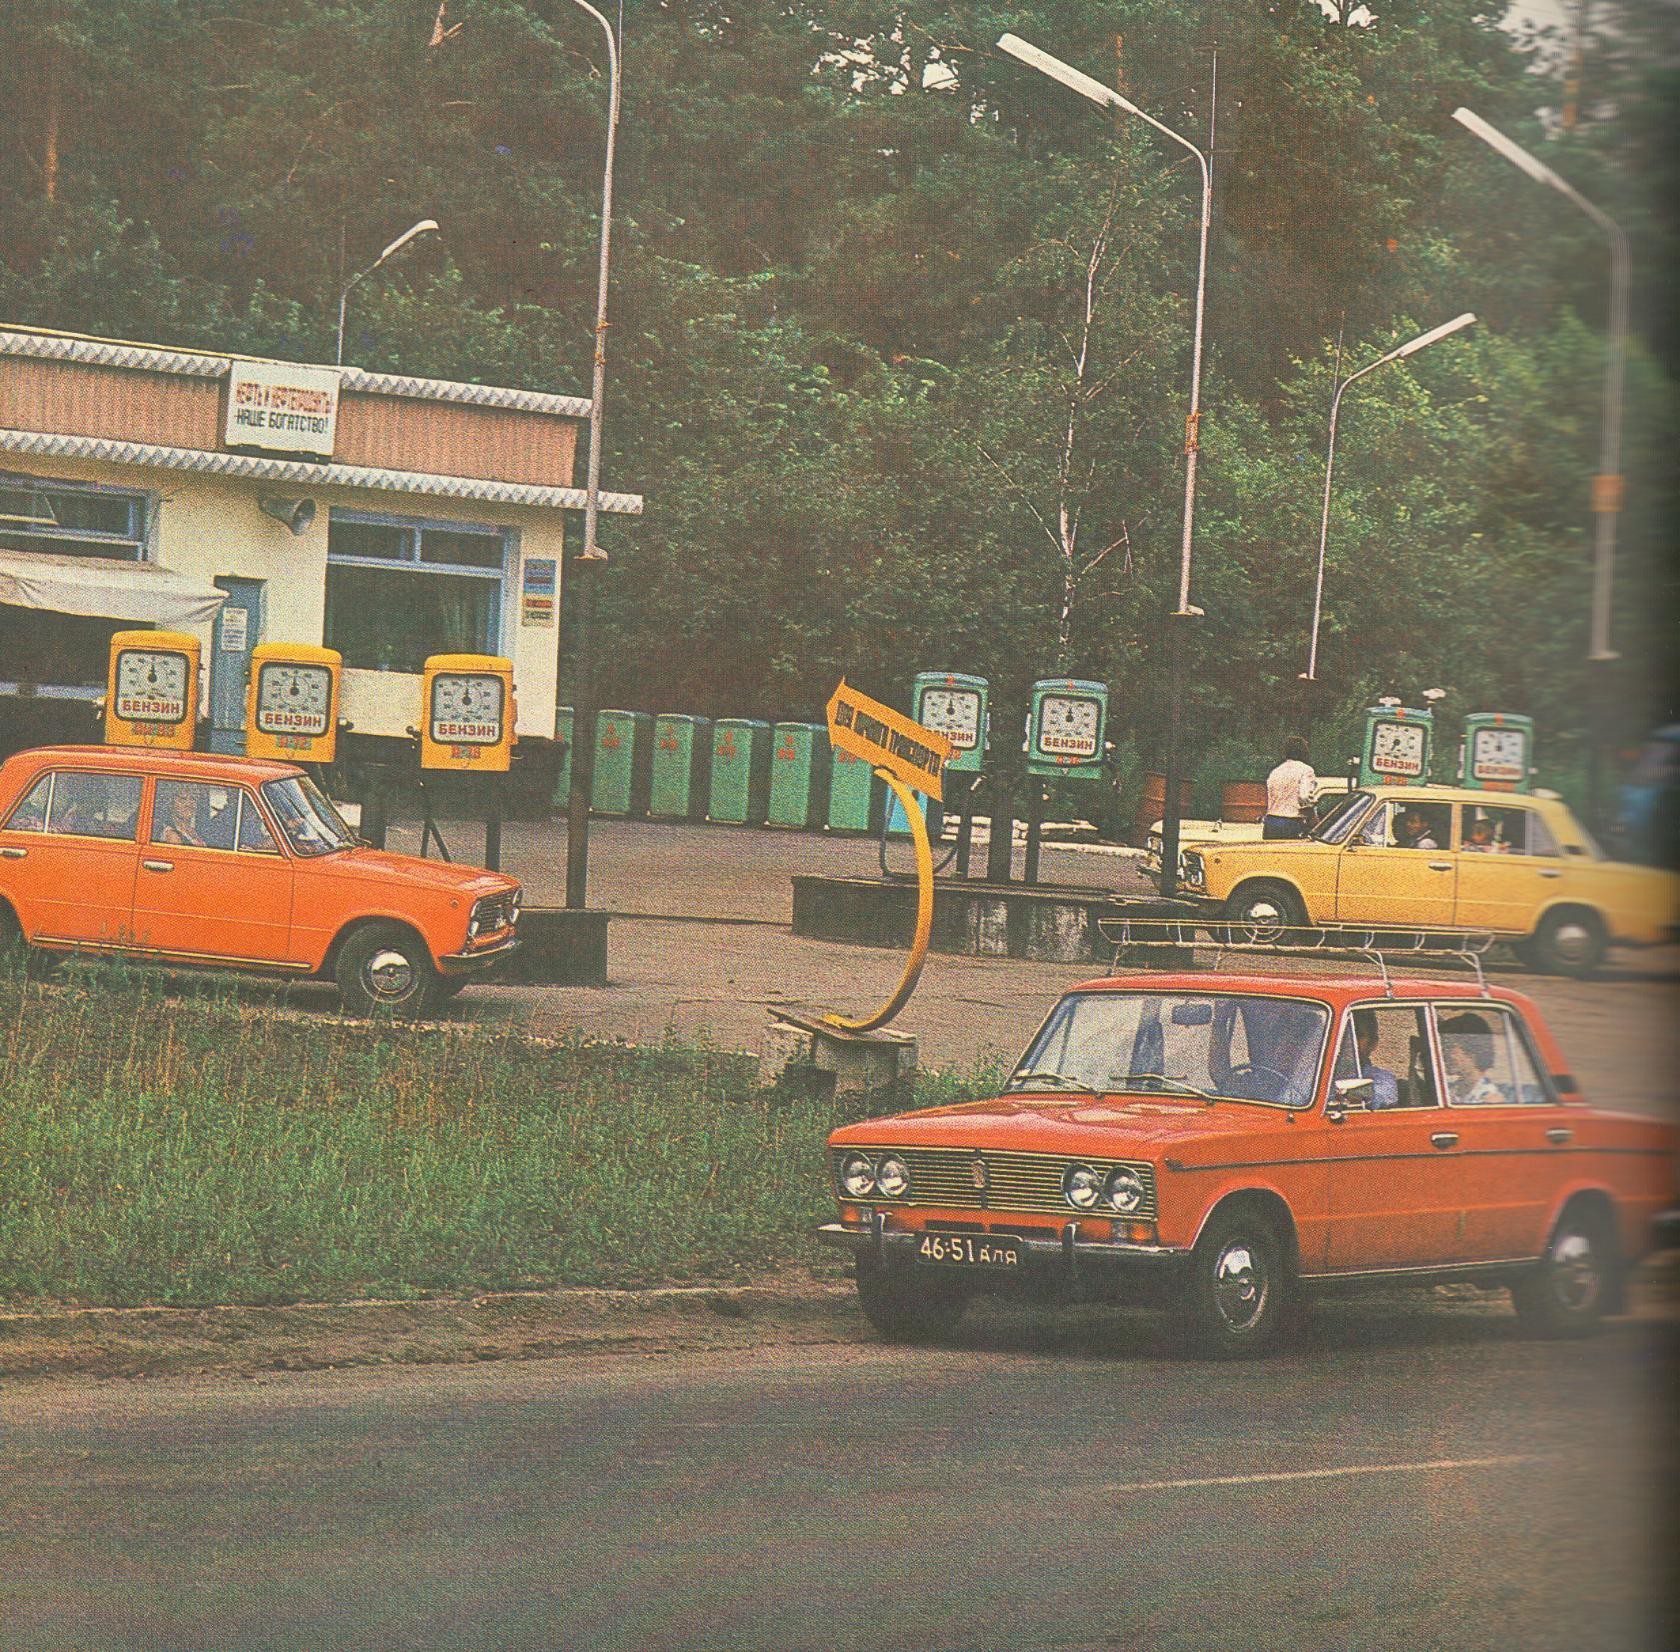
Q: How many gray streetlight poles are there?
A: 5